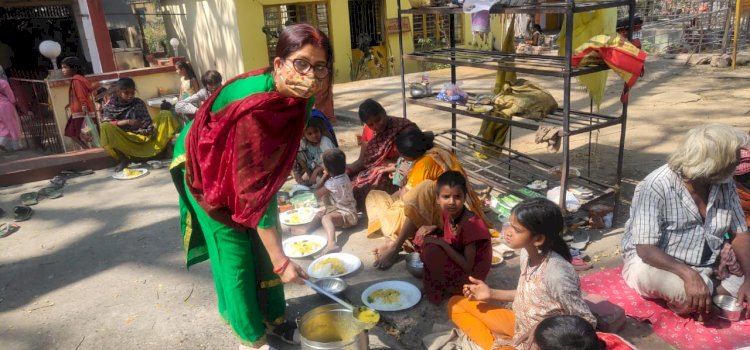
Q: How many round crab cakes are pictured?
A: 0